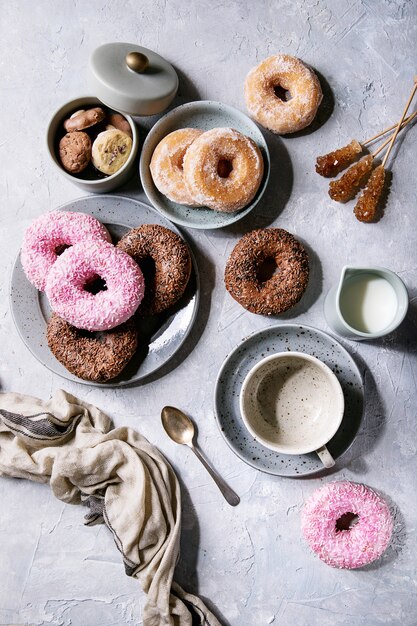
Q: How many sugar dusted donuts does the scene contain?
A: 3